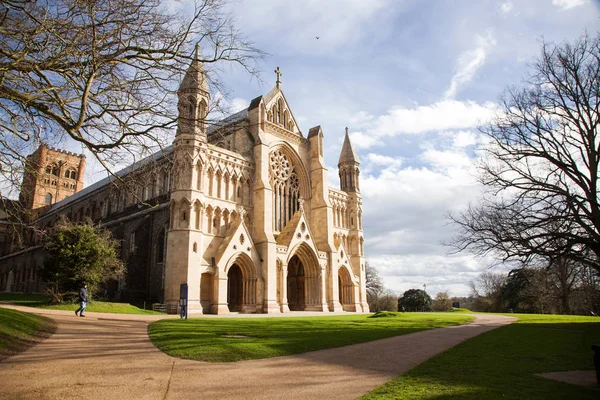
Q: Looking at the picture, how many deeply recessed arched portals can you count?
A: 3